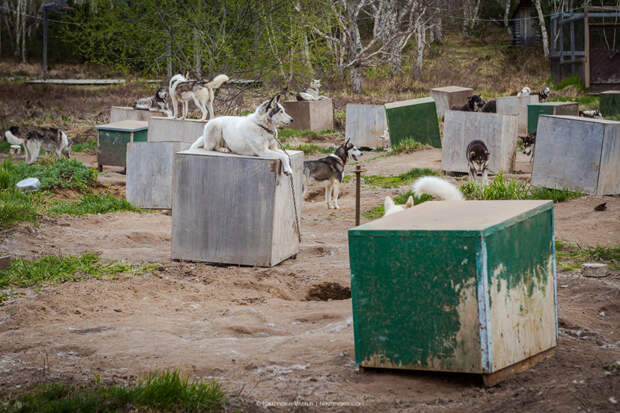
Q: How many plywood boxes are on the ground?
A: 15